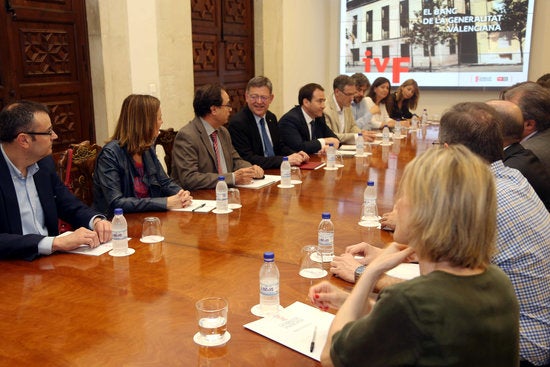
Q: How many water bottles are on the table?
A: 12